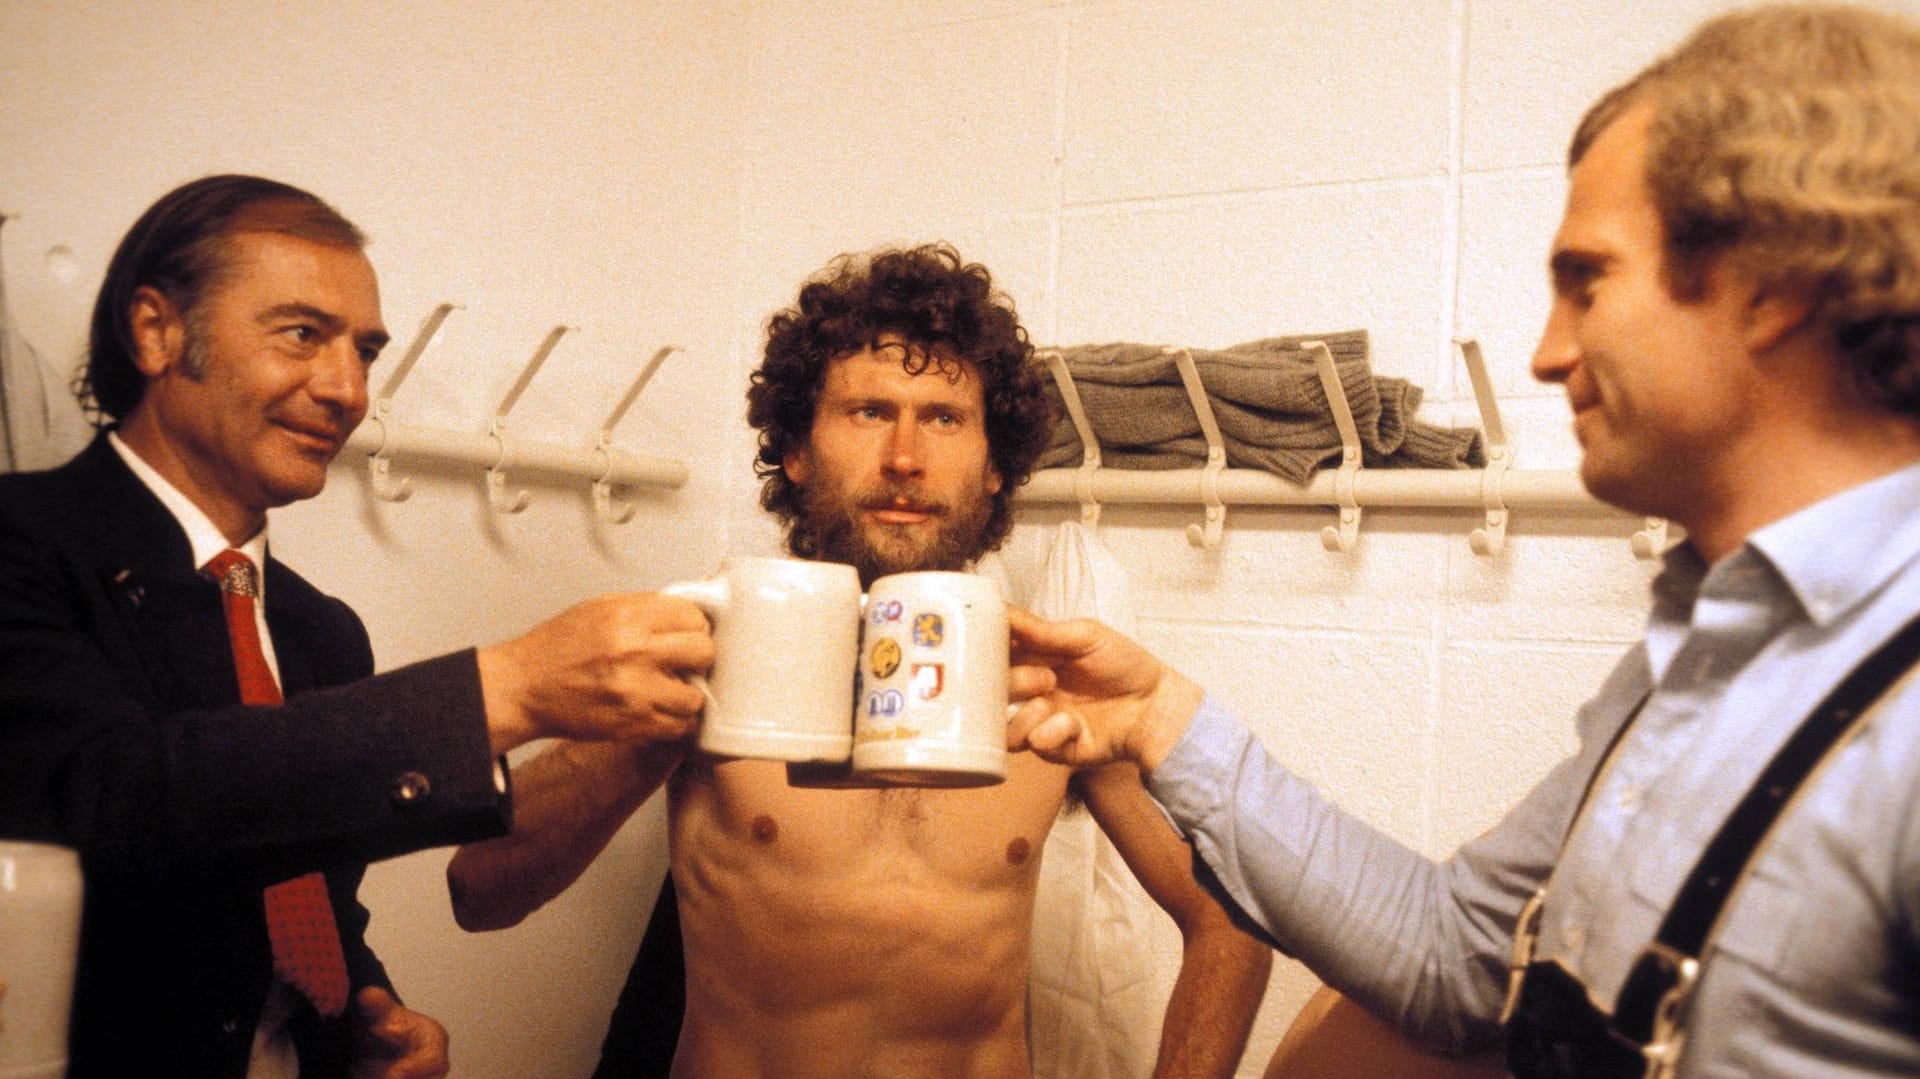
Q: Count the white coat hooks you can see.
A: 8